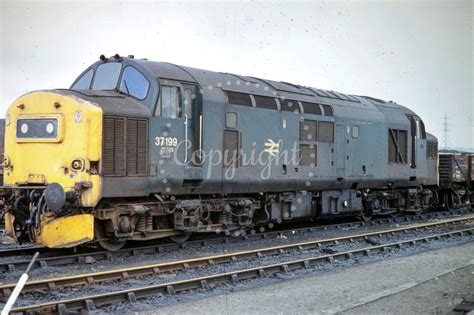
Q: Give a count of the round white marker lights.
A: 2